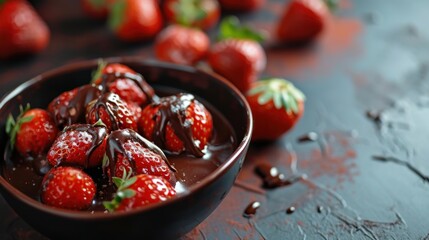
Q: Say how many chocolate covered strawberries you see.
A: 6